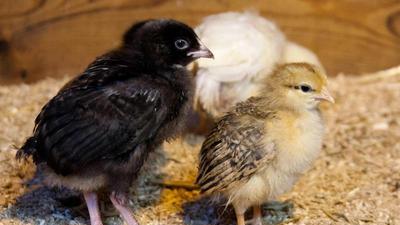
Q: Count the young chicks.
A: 3